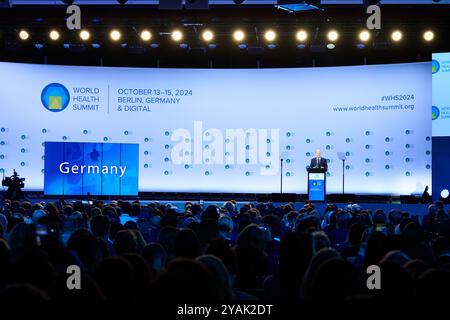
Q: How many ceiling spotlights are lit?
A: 14